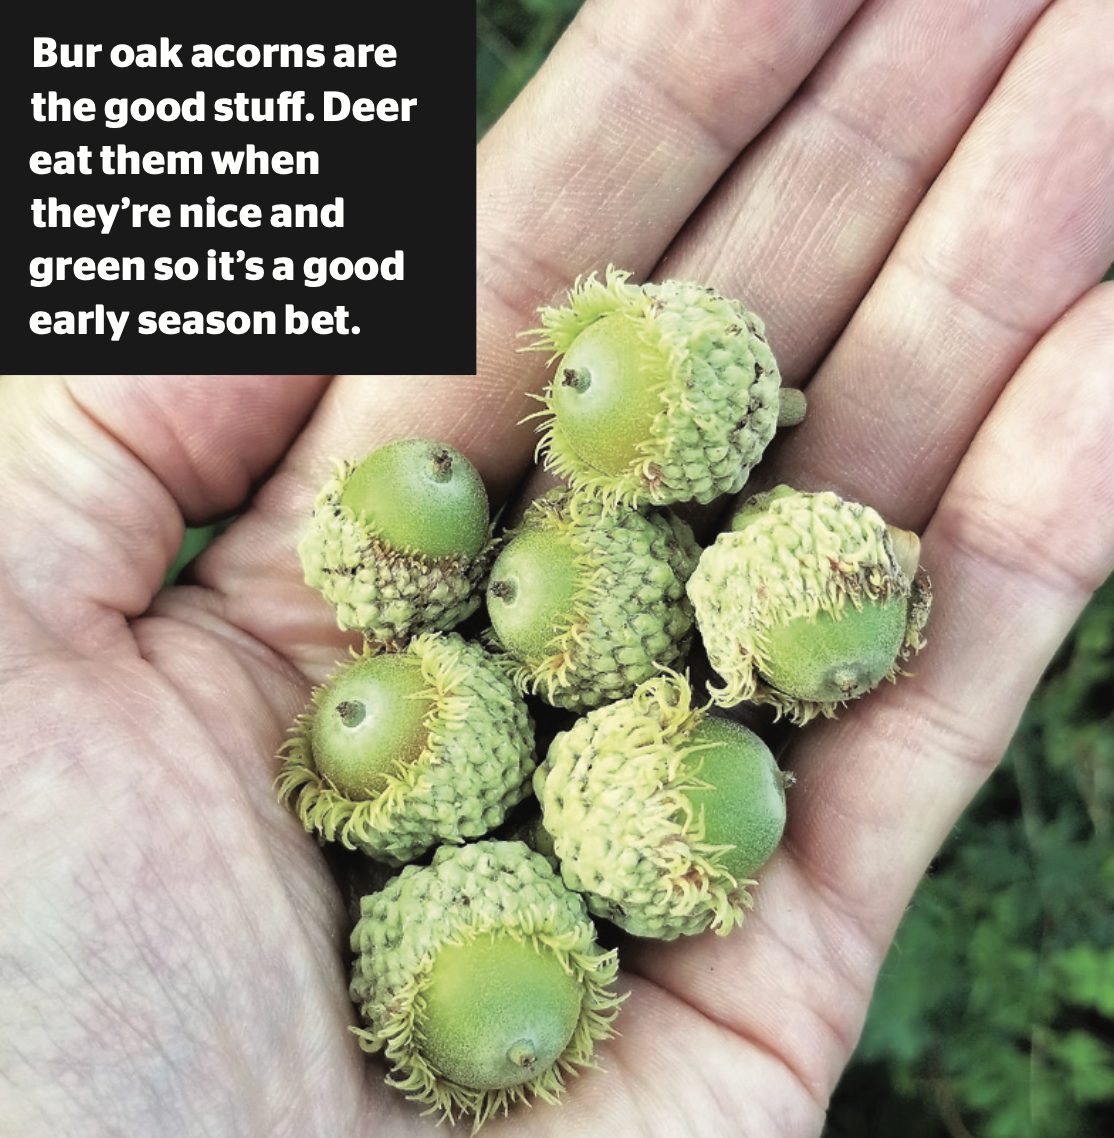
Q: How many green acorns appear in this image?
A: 7